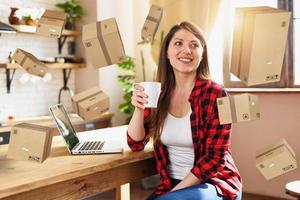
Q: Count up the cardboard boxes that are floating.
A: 9